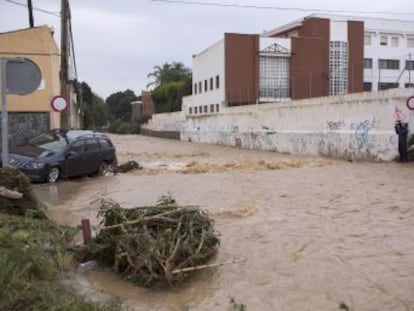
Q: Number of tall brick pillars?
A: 3